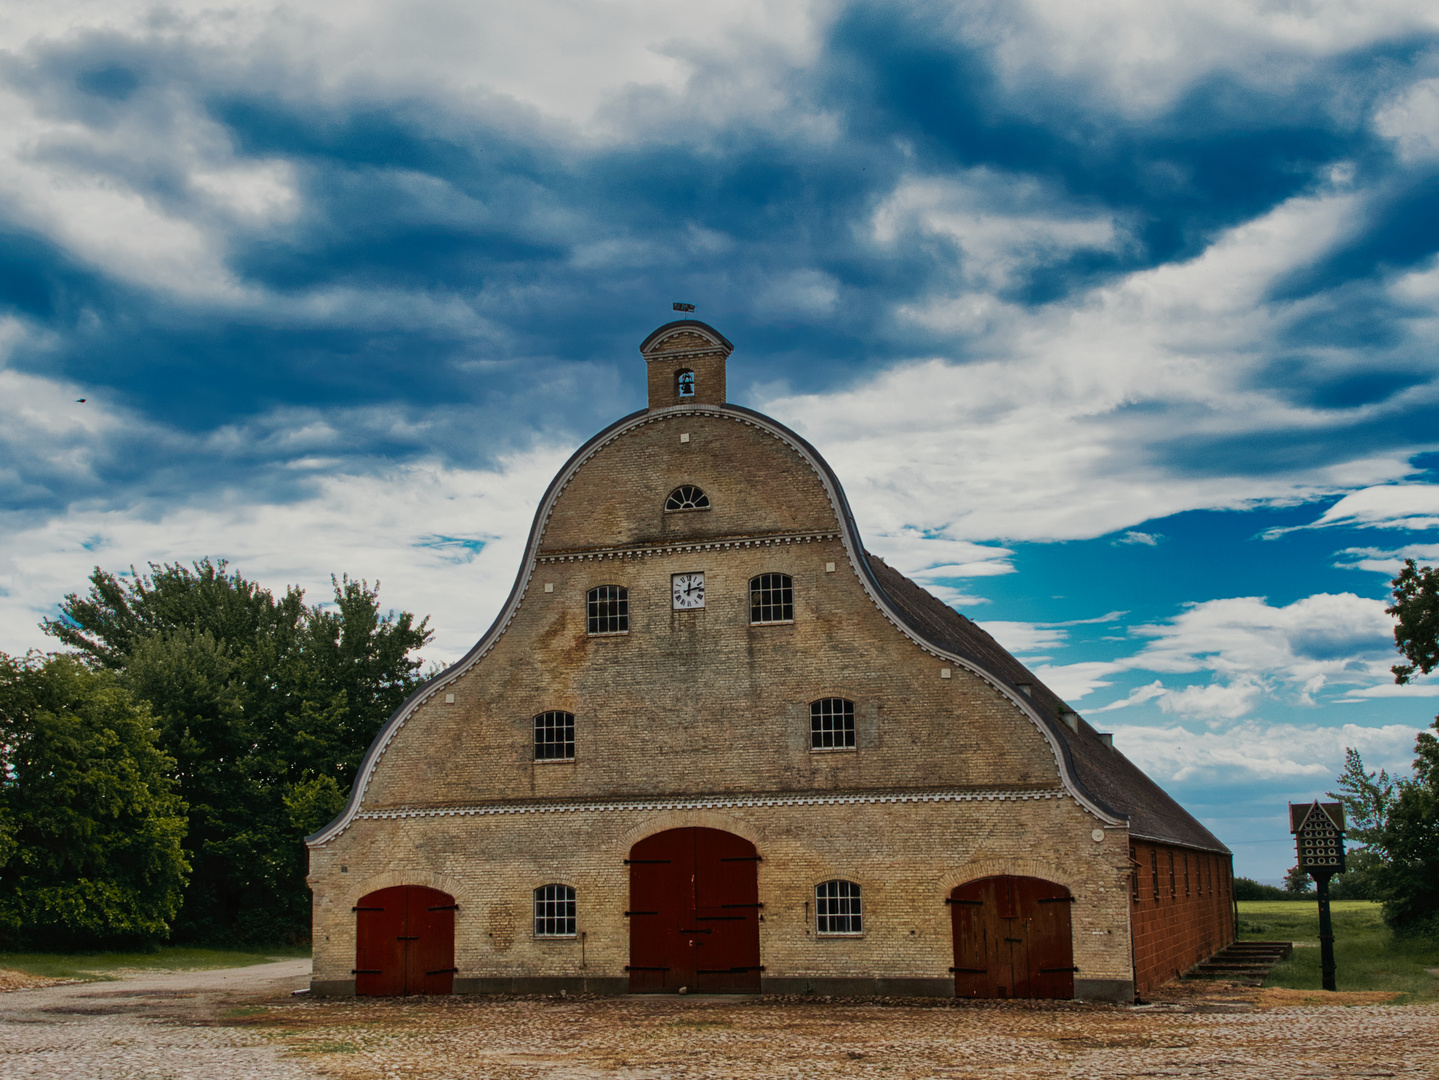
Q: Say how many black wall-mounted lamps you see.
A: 0